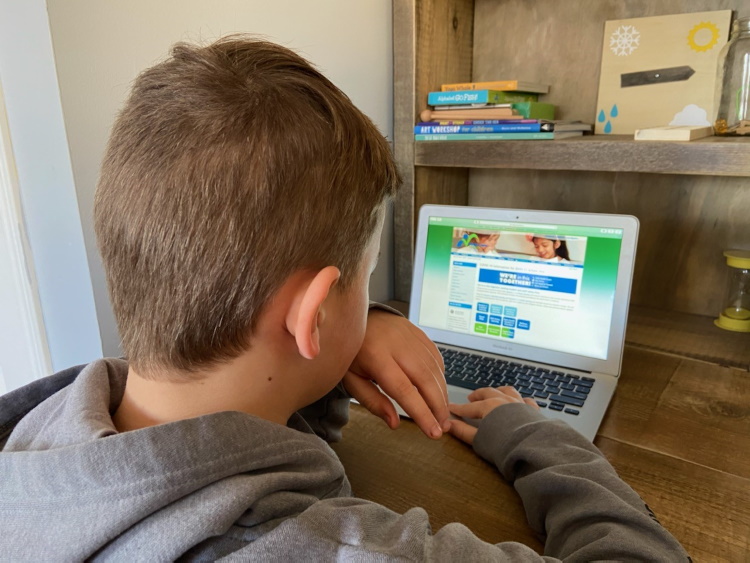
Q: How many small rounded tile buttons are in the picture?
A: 10